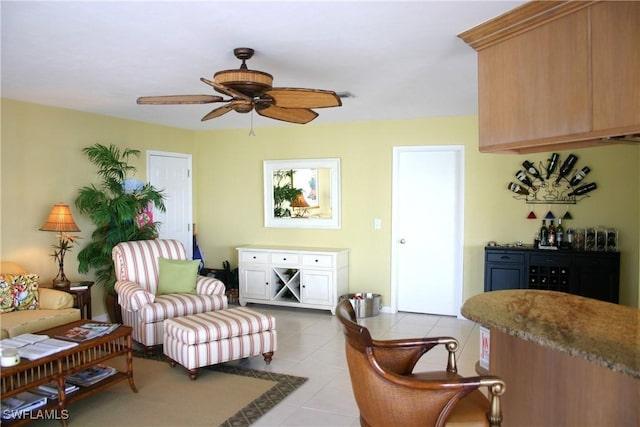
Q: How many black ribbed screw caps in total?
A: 0